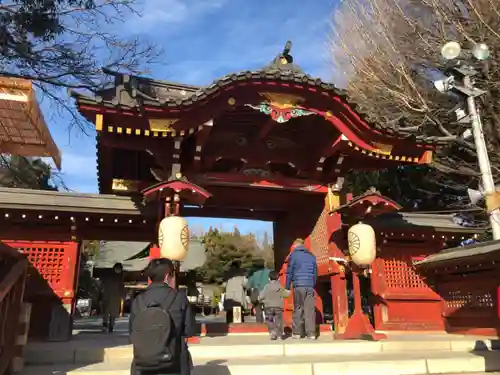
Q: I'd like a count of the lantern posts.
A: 2